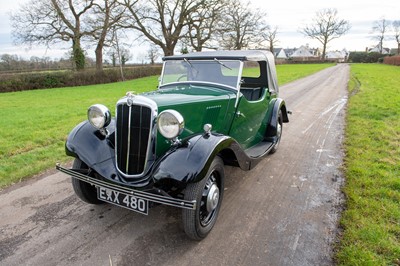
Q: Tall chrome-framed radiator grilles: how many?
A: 1